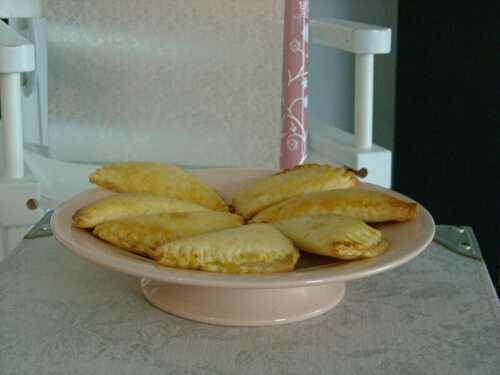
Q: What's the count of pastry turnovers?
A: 7